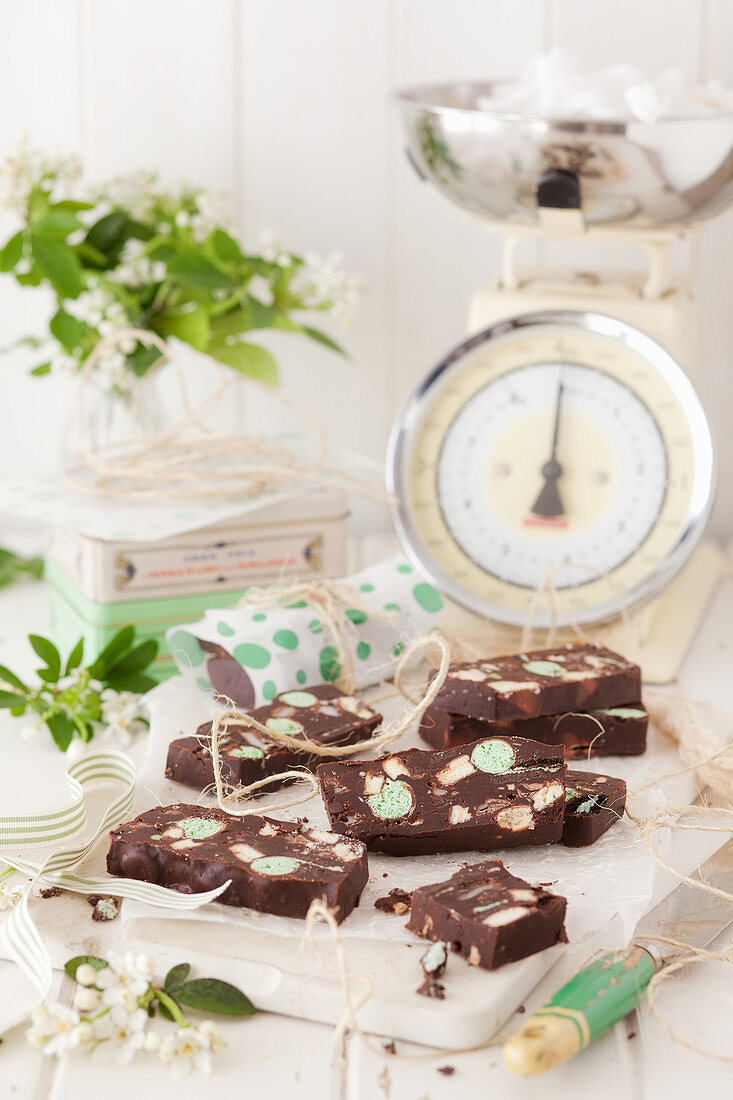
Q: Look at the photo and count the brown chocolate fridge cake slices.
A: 7